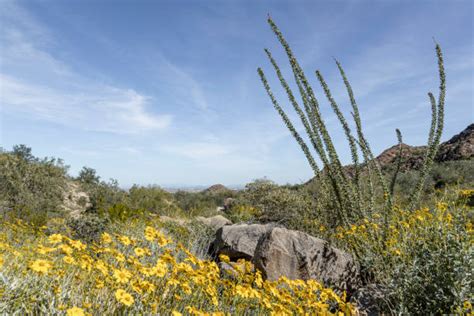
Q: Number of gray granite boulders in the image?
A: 2